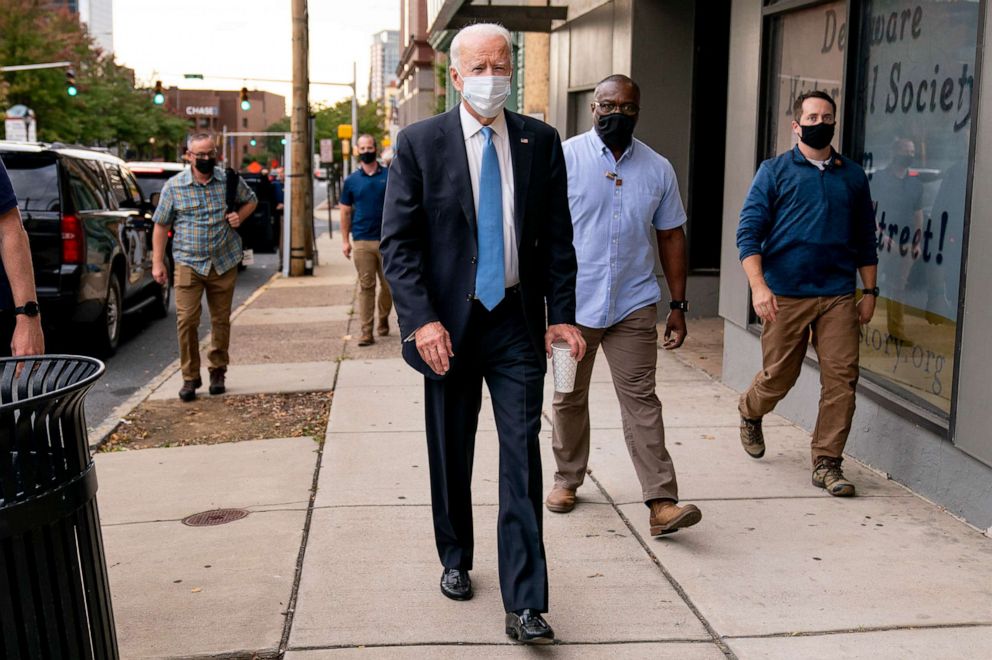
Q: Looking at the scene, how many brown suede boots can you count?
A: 2